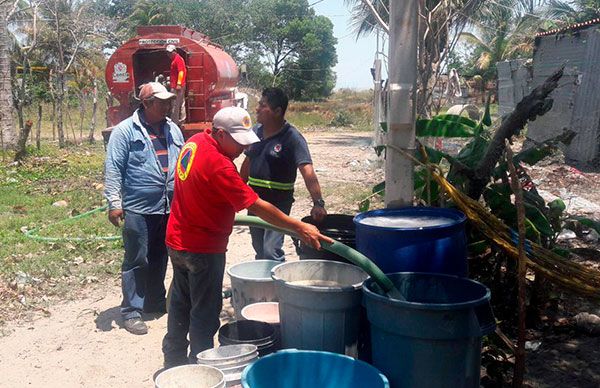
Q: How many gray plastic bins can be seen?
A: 2